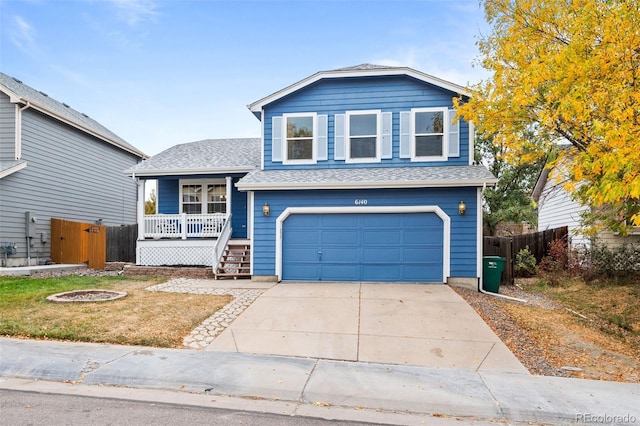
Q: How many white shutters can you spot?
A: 6